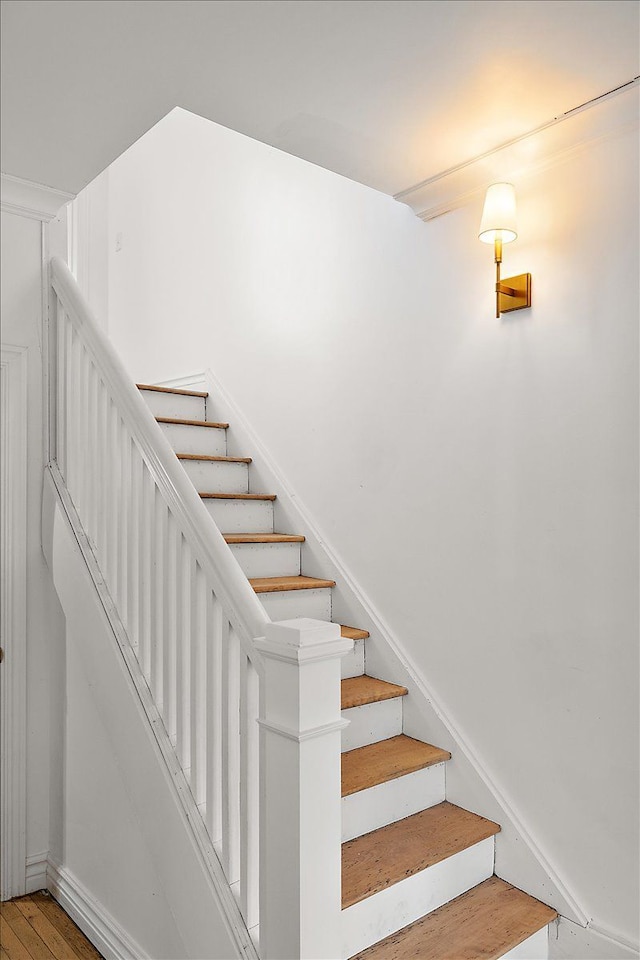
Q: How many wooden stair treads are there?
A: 11